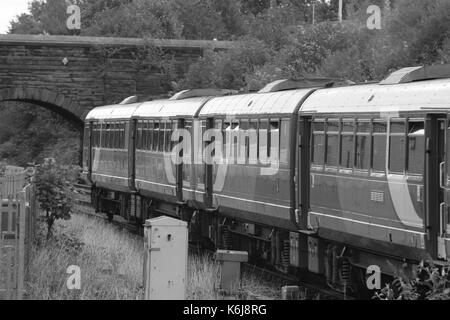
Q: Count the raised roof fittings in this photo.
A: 4